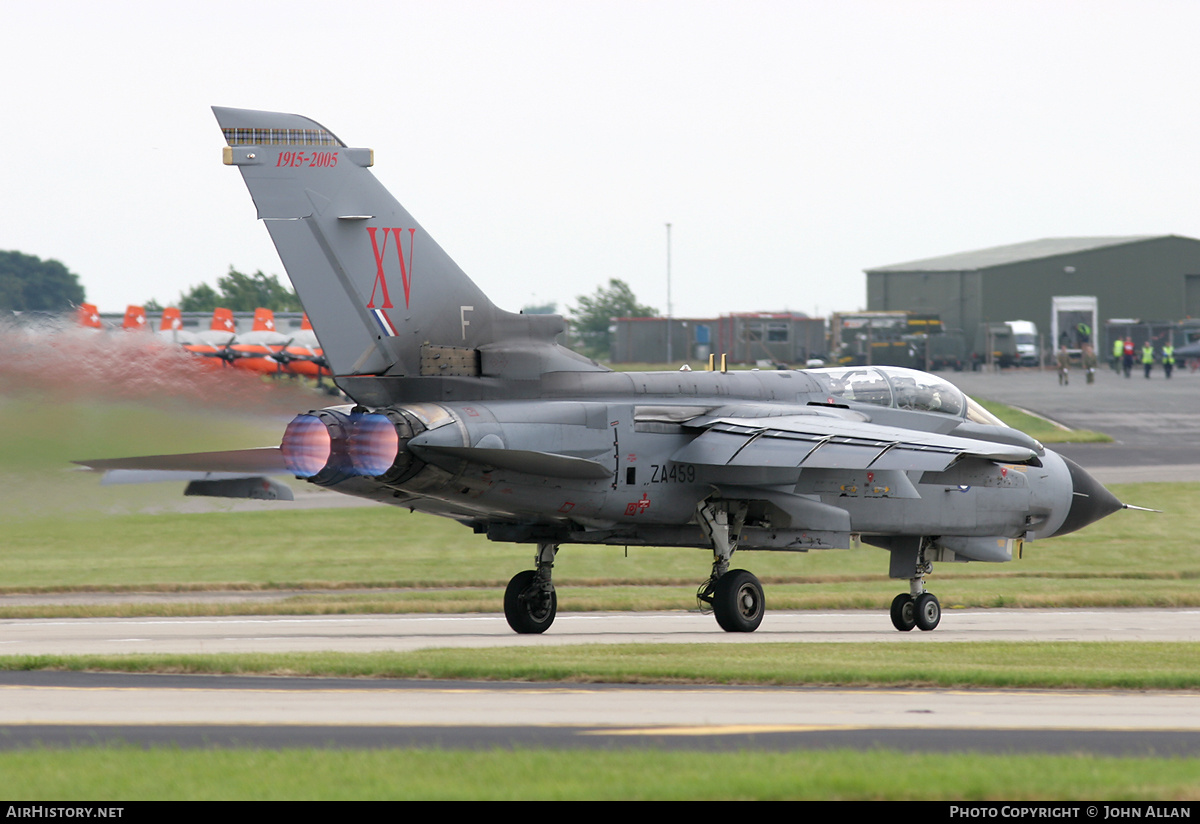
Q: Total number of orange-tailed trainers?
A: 6